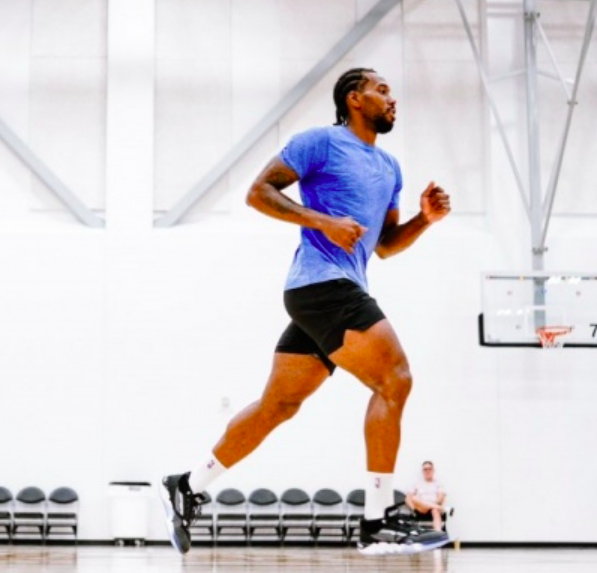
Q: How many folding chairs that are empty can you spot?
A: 10